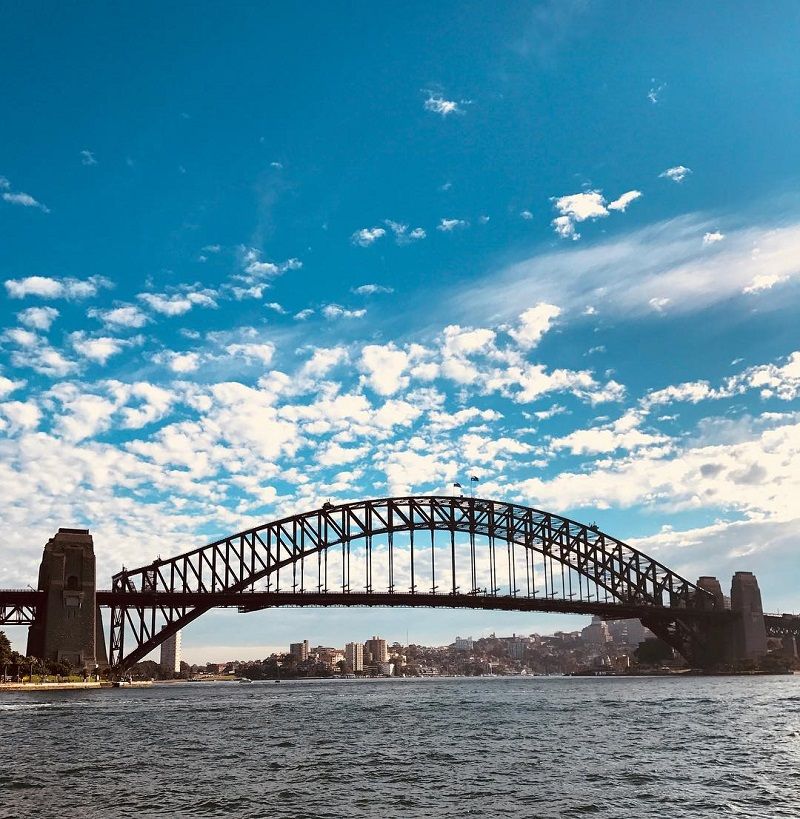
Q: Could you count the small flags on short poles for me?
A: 2